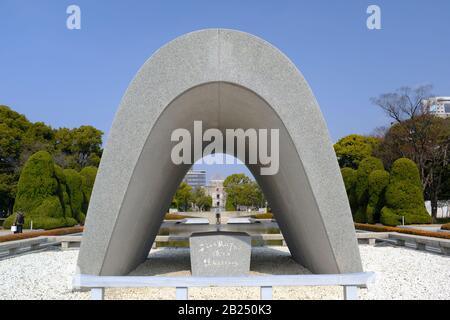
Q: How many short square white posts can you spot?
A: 4